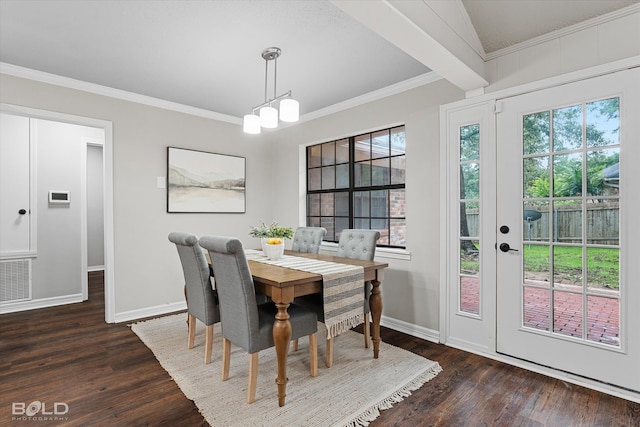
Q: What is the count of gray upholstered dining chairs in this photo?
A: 4